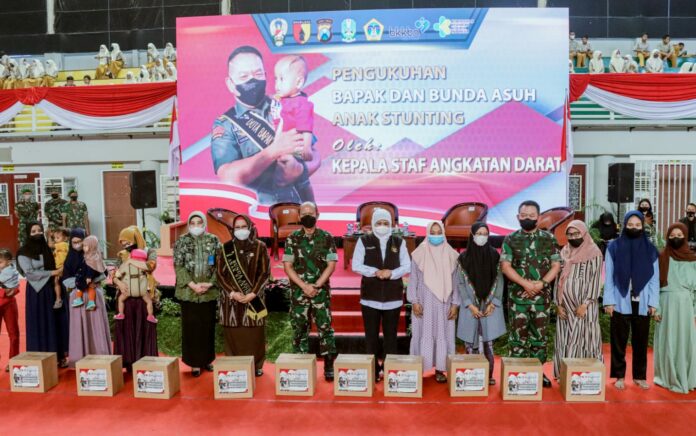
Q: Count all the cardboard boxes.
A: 10